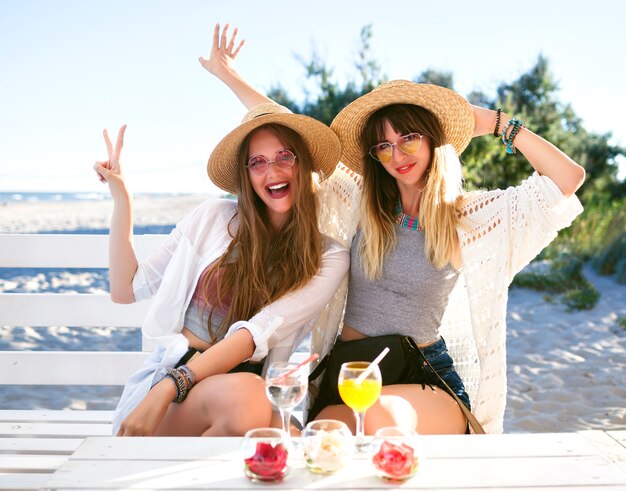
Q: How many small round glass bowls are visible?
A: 3